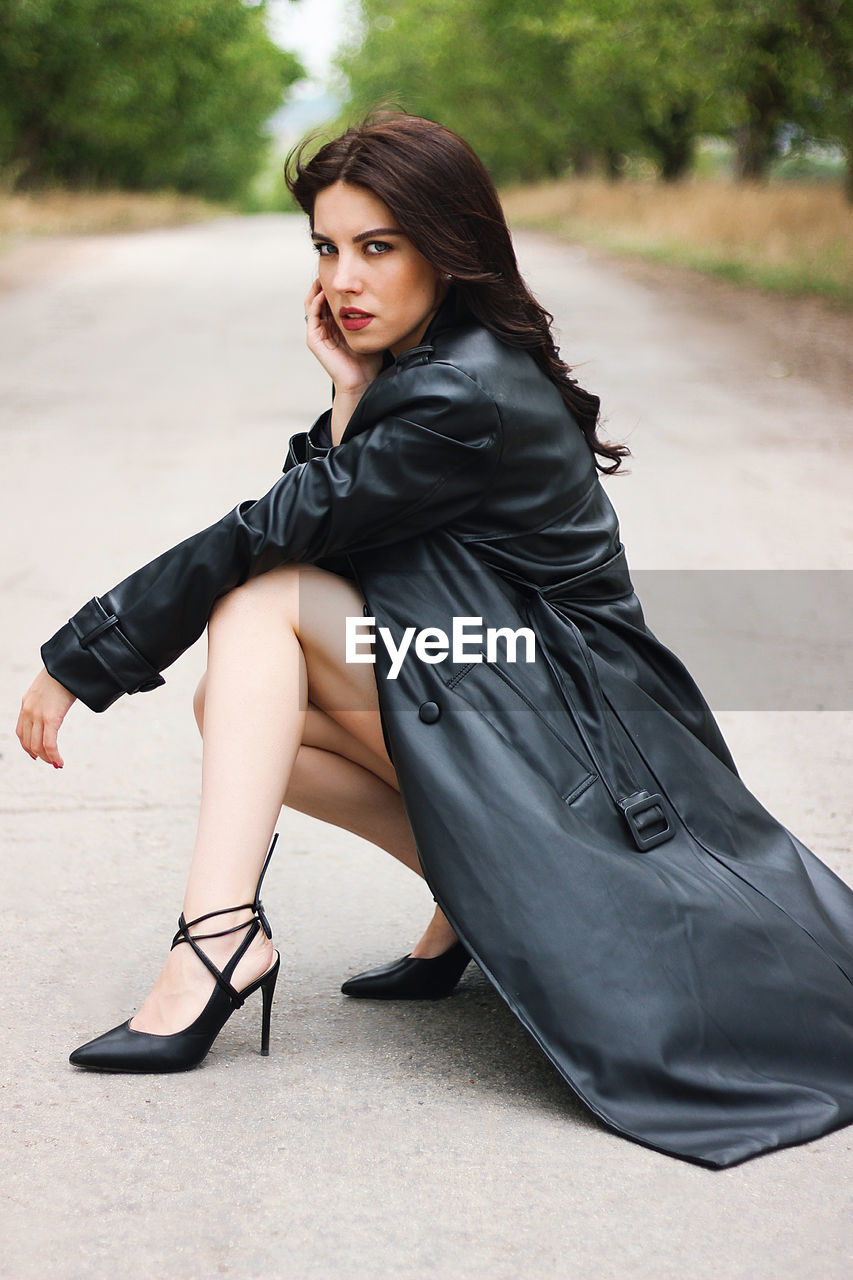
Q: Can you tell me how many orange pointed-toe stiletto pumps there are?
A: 0